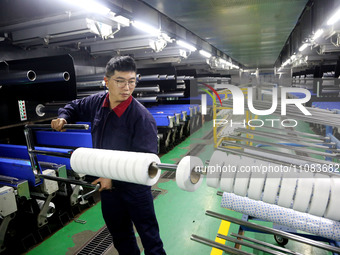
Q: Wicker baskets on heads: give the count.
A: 0